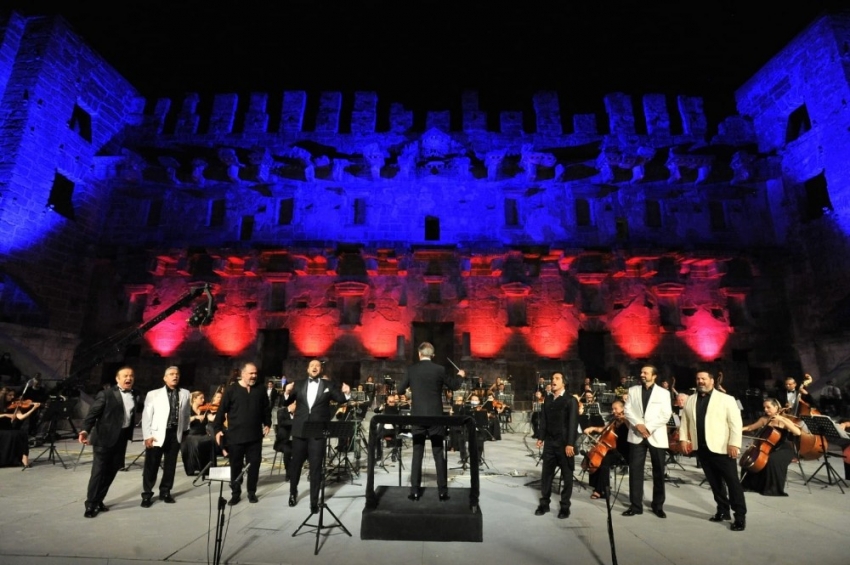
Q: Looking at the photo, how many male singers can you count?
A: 7